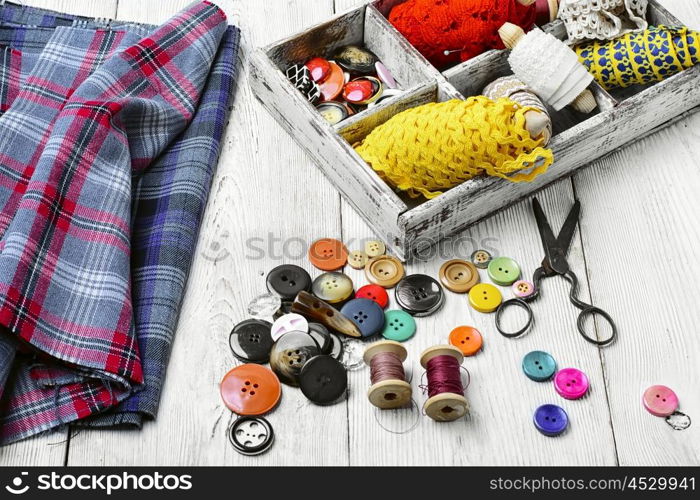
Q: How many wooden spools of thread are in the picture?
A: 2